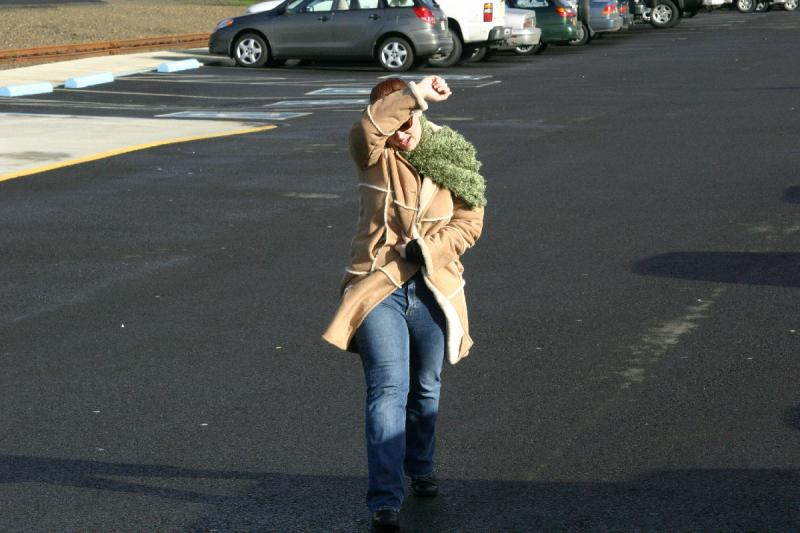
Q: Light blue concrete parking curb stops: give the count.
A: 3